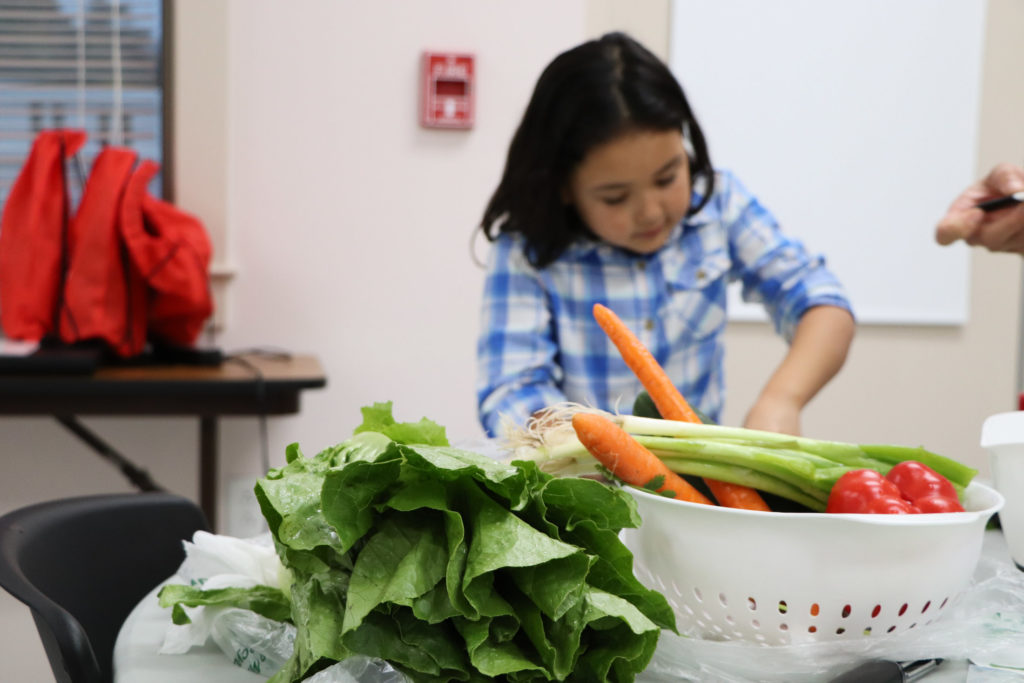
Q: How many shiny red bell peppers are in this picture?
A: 2